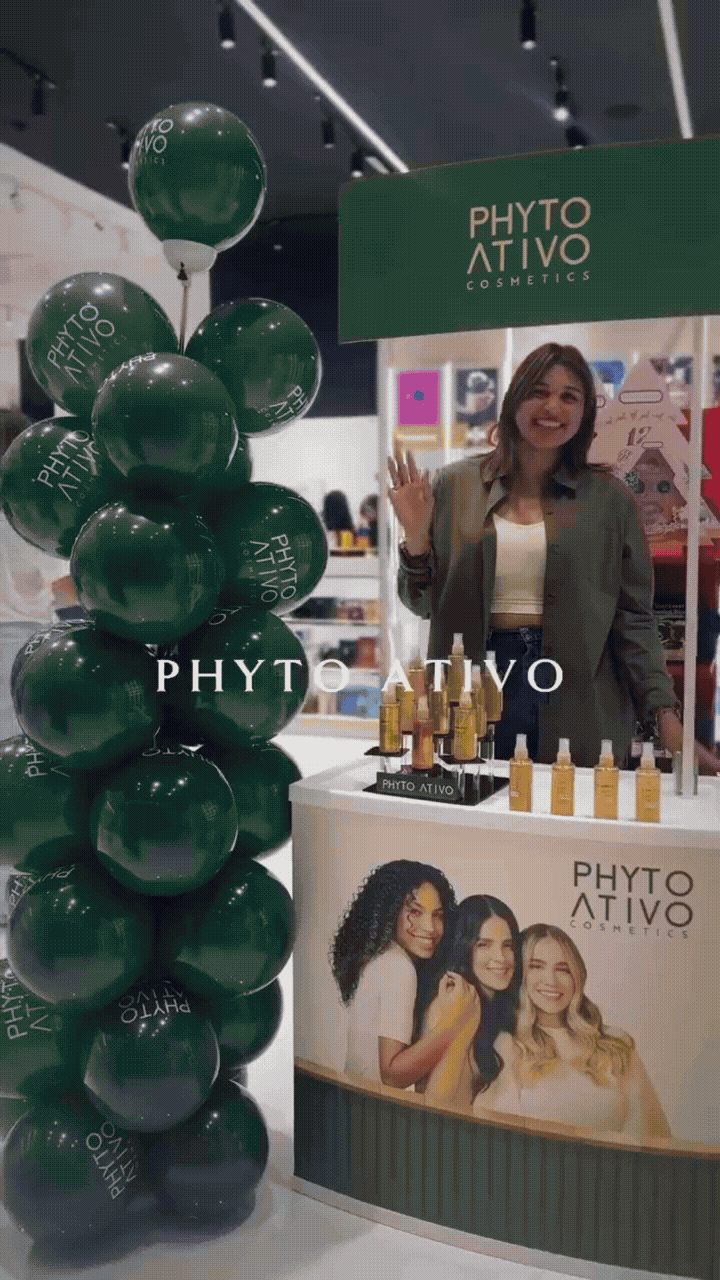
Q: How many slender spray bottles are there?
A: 13